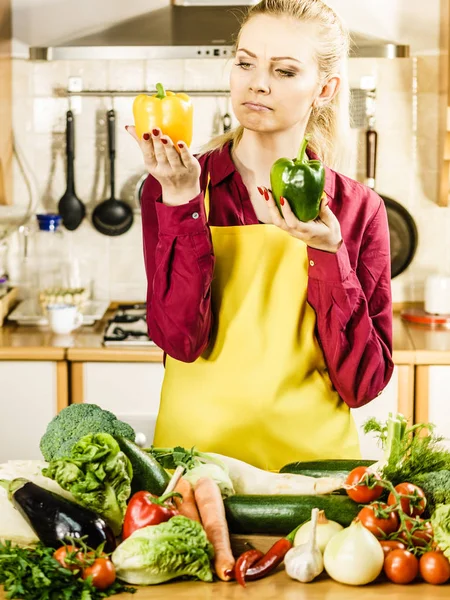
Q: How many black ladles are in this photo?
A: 2